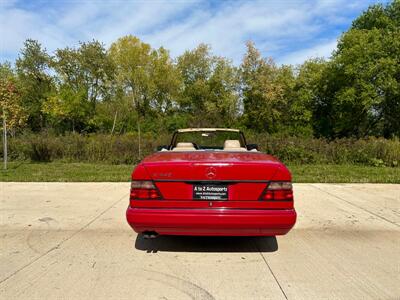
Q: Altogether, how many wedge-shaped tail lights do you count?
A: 2